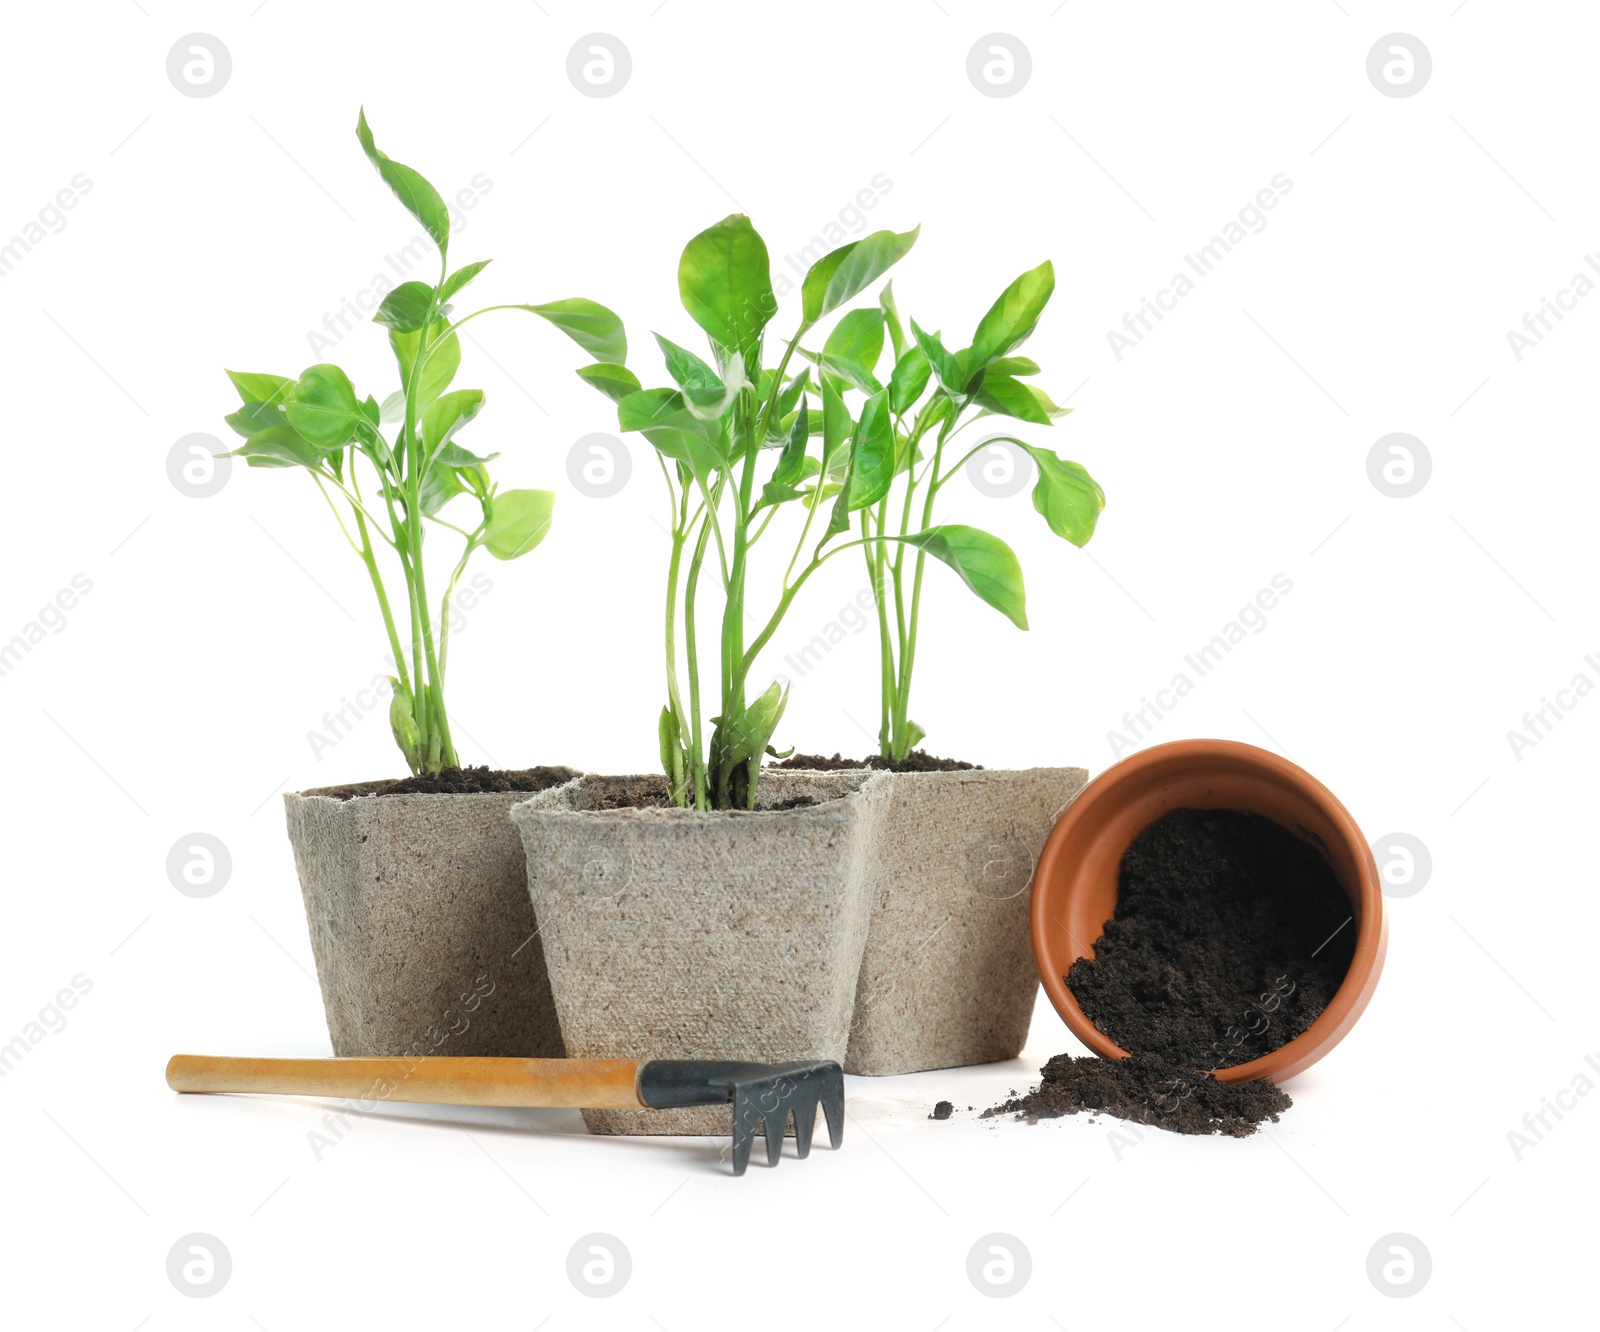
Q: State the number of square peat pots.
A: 3